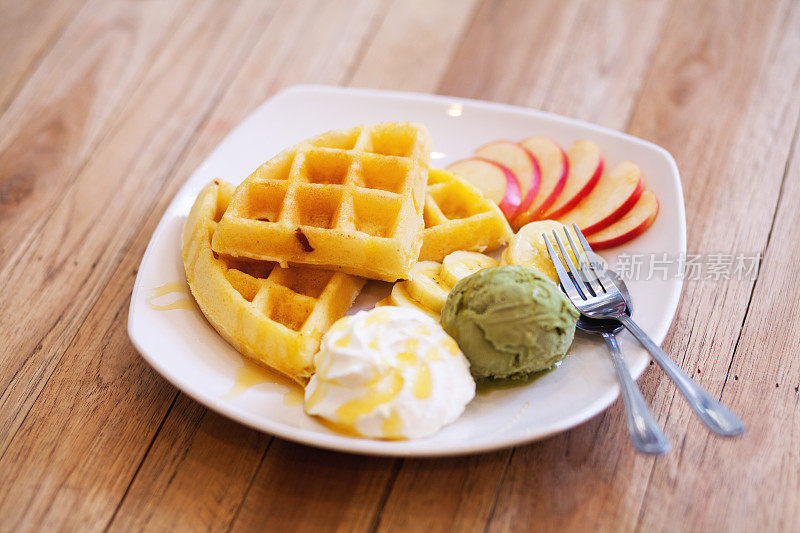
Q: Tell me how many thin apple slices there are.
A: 6